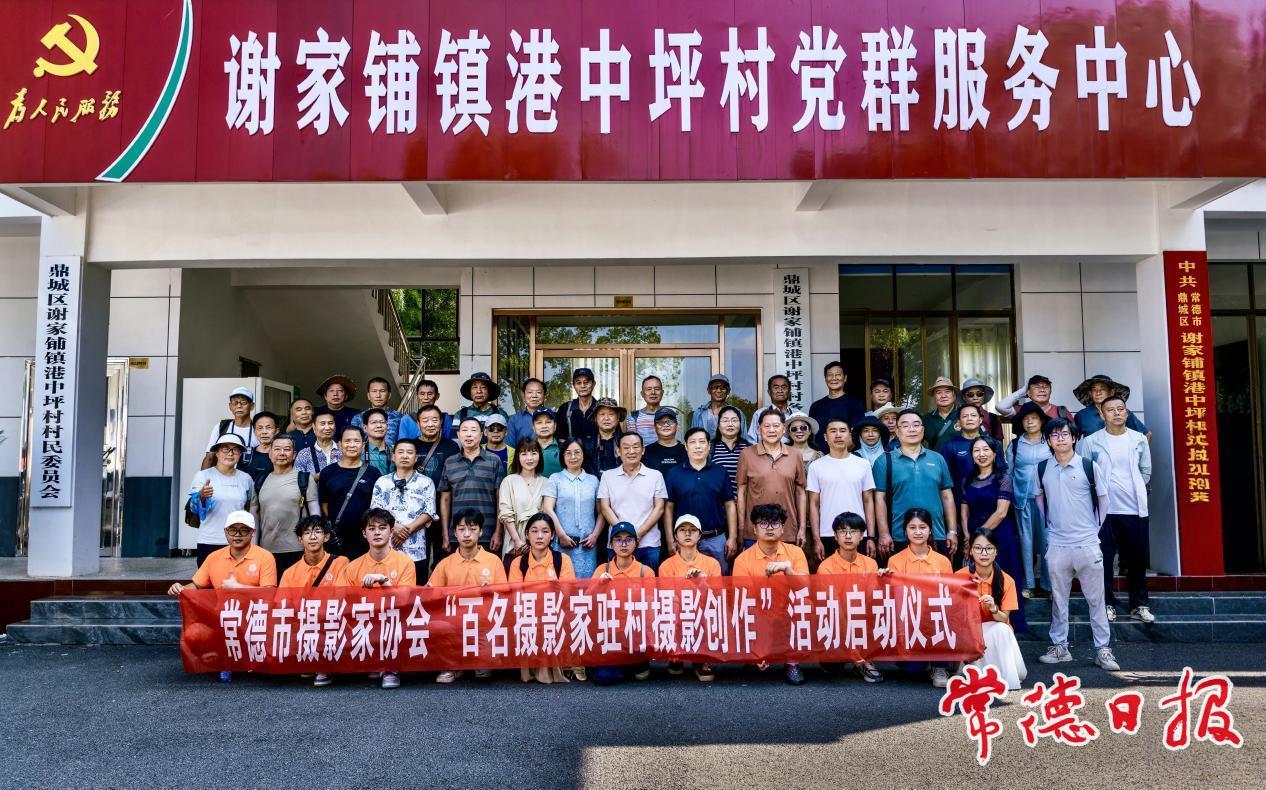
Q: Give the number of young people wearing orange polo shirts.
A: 11